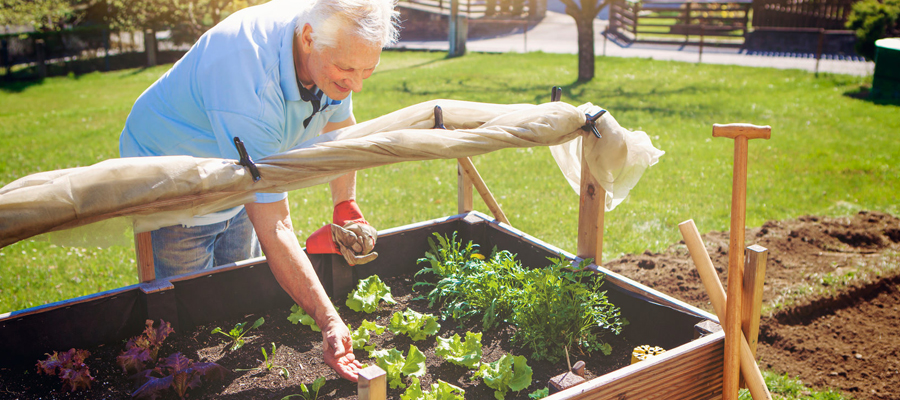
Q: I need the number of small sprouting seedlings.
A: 3